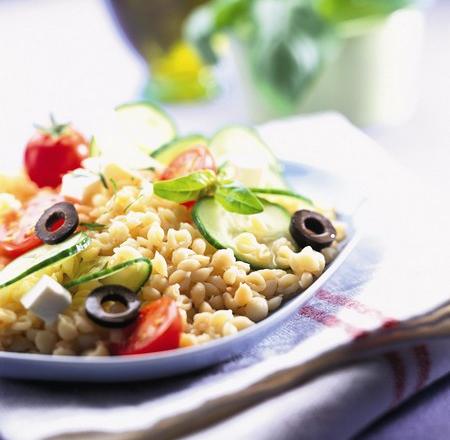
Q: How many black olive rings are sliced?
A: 3